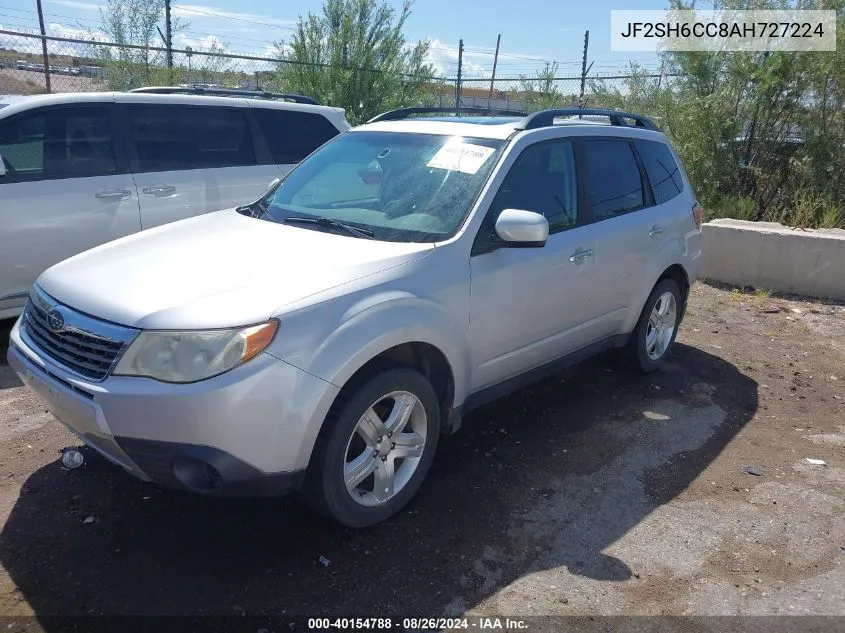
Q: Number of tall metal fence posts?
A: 5